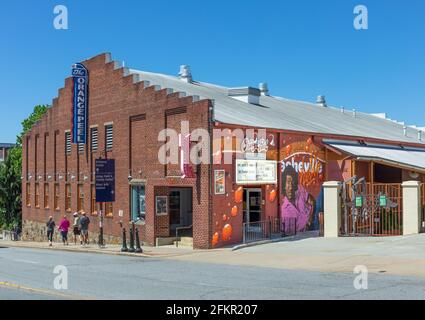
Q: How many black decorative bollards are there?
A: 3